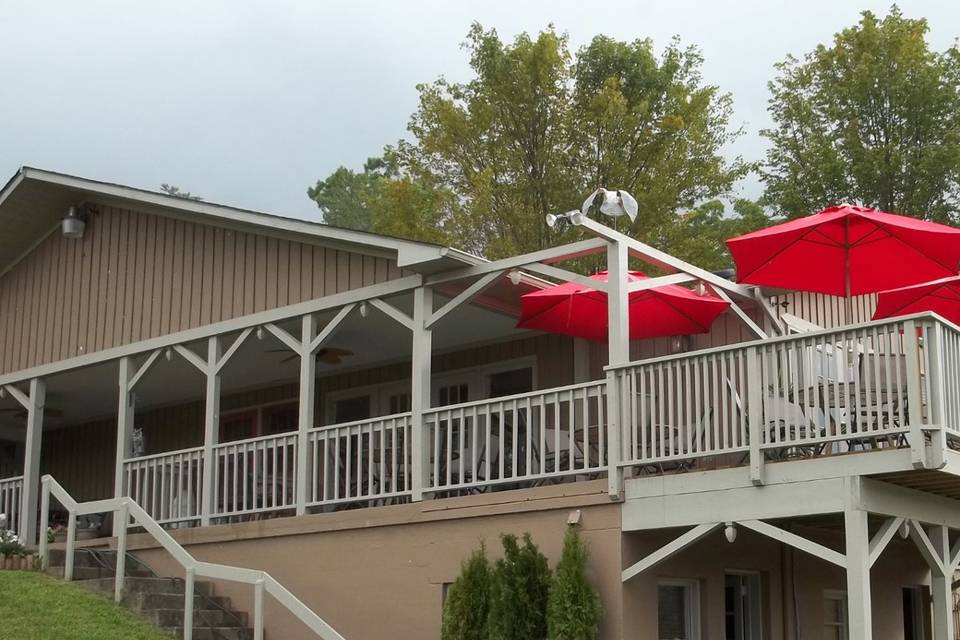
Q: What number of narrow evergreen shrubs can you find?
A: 3